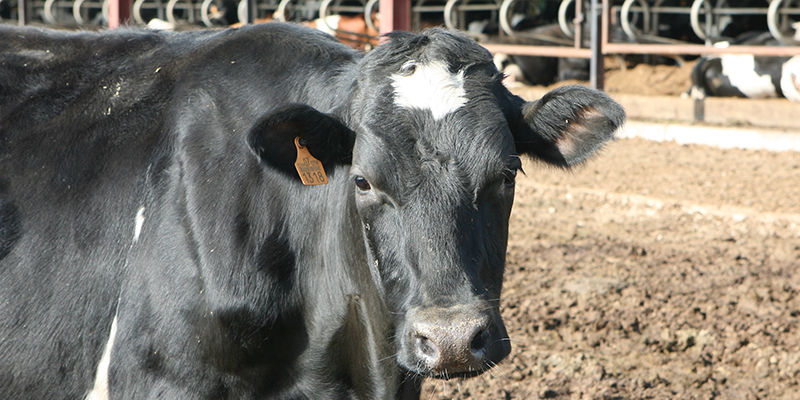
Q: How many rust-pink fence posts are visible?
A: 2